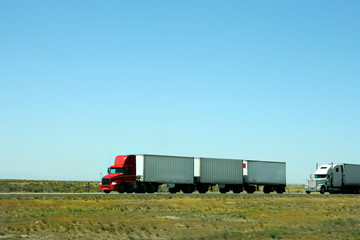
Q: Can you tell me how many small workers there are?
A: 0